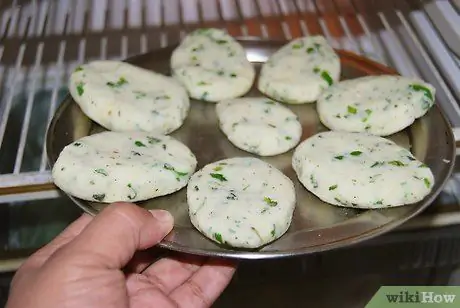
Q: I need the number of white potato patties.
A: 8